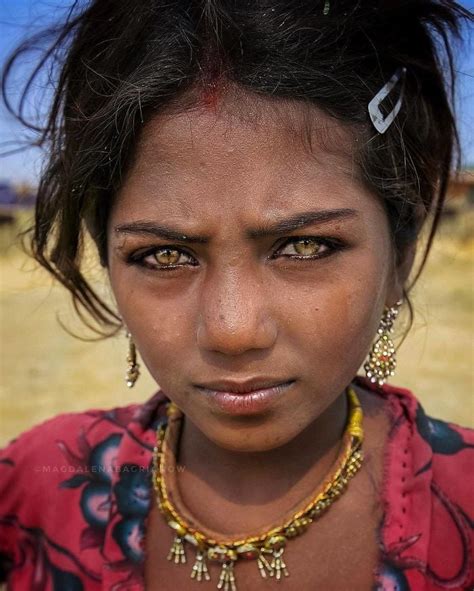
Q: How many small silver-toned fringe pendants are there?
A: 5